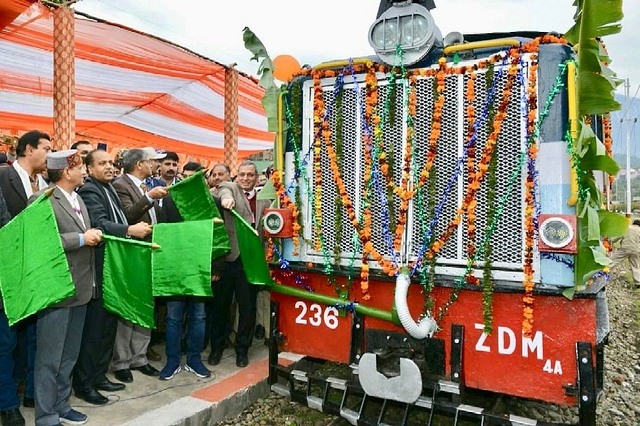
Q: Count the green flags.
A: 5